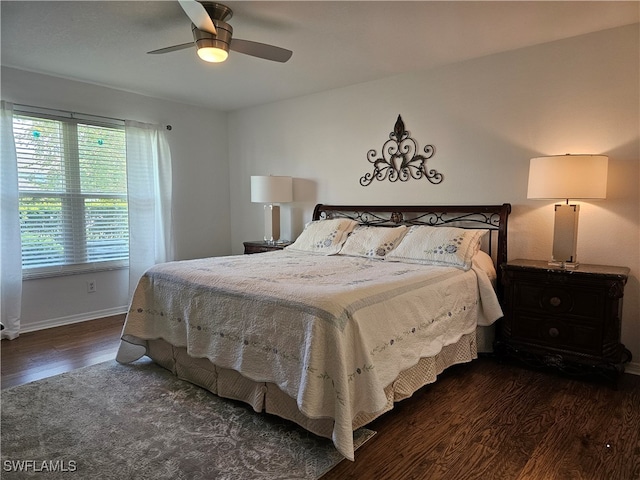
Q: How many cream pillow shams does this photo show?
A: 3